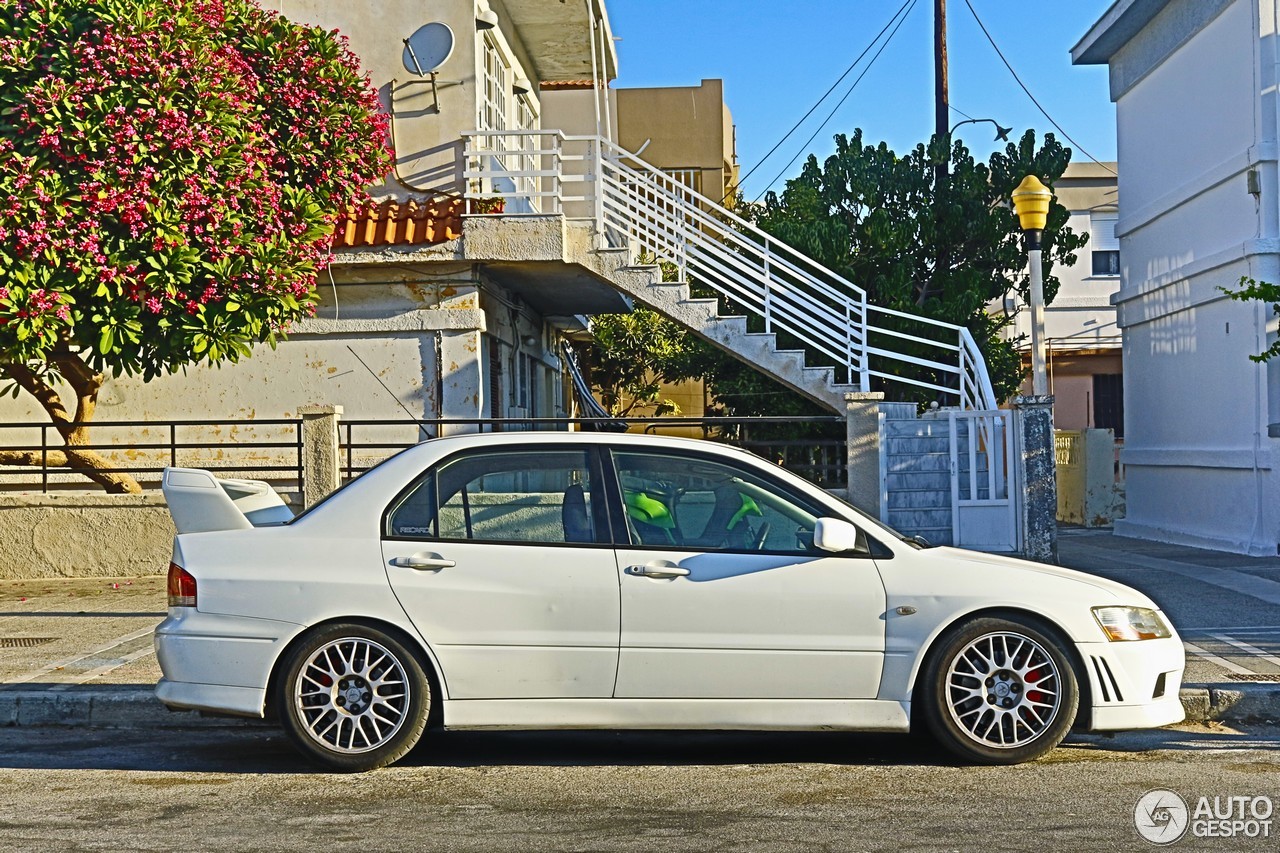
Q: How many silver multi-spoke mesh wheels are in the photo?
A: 2